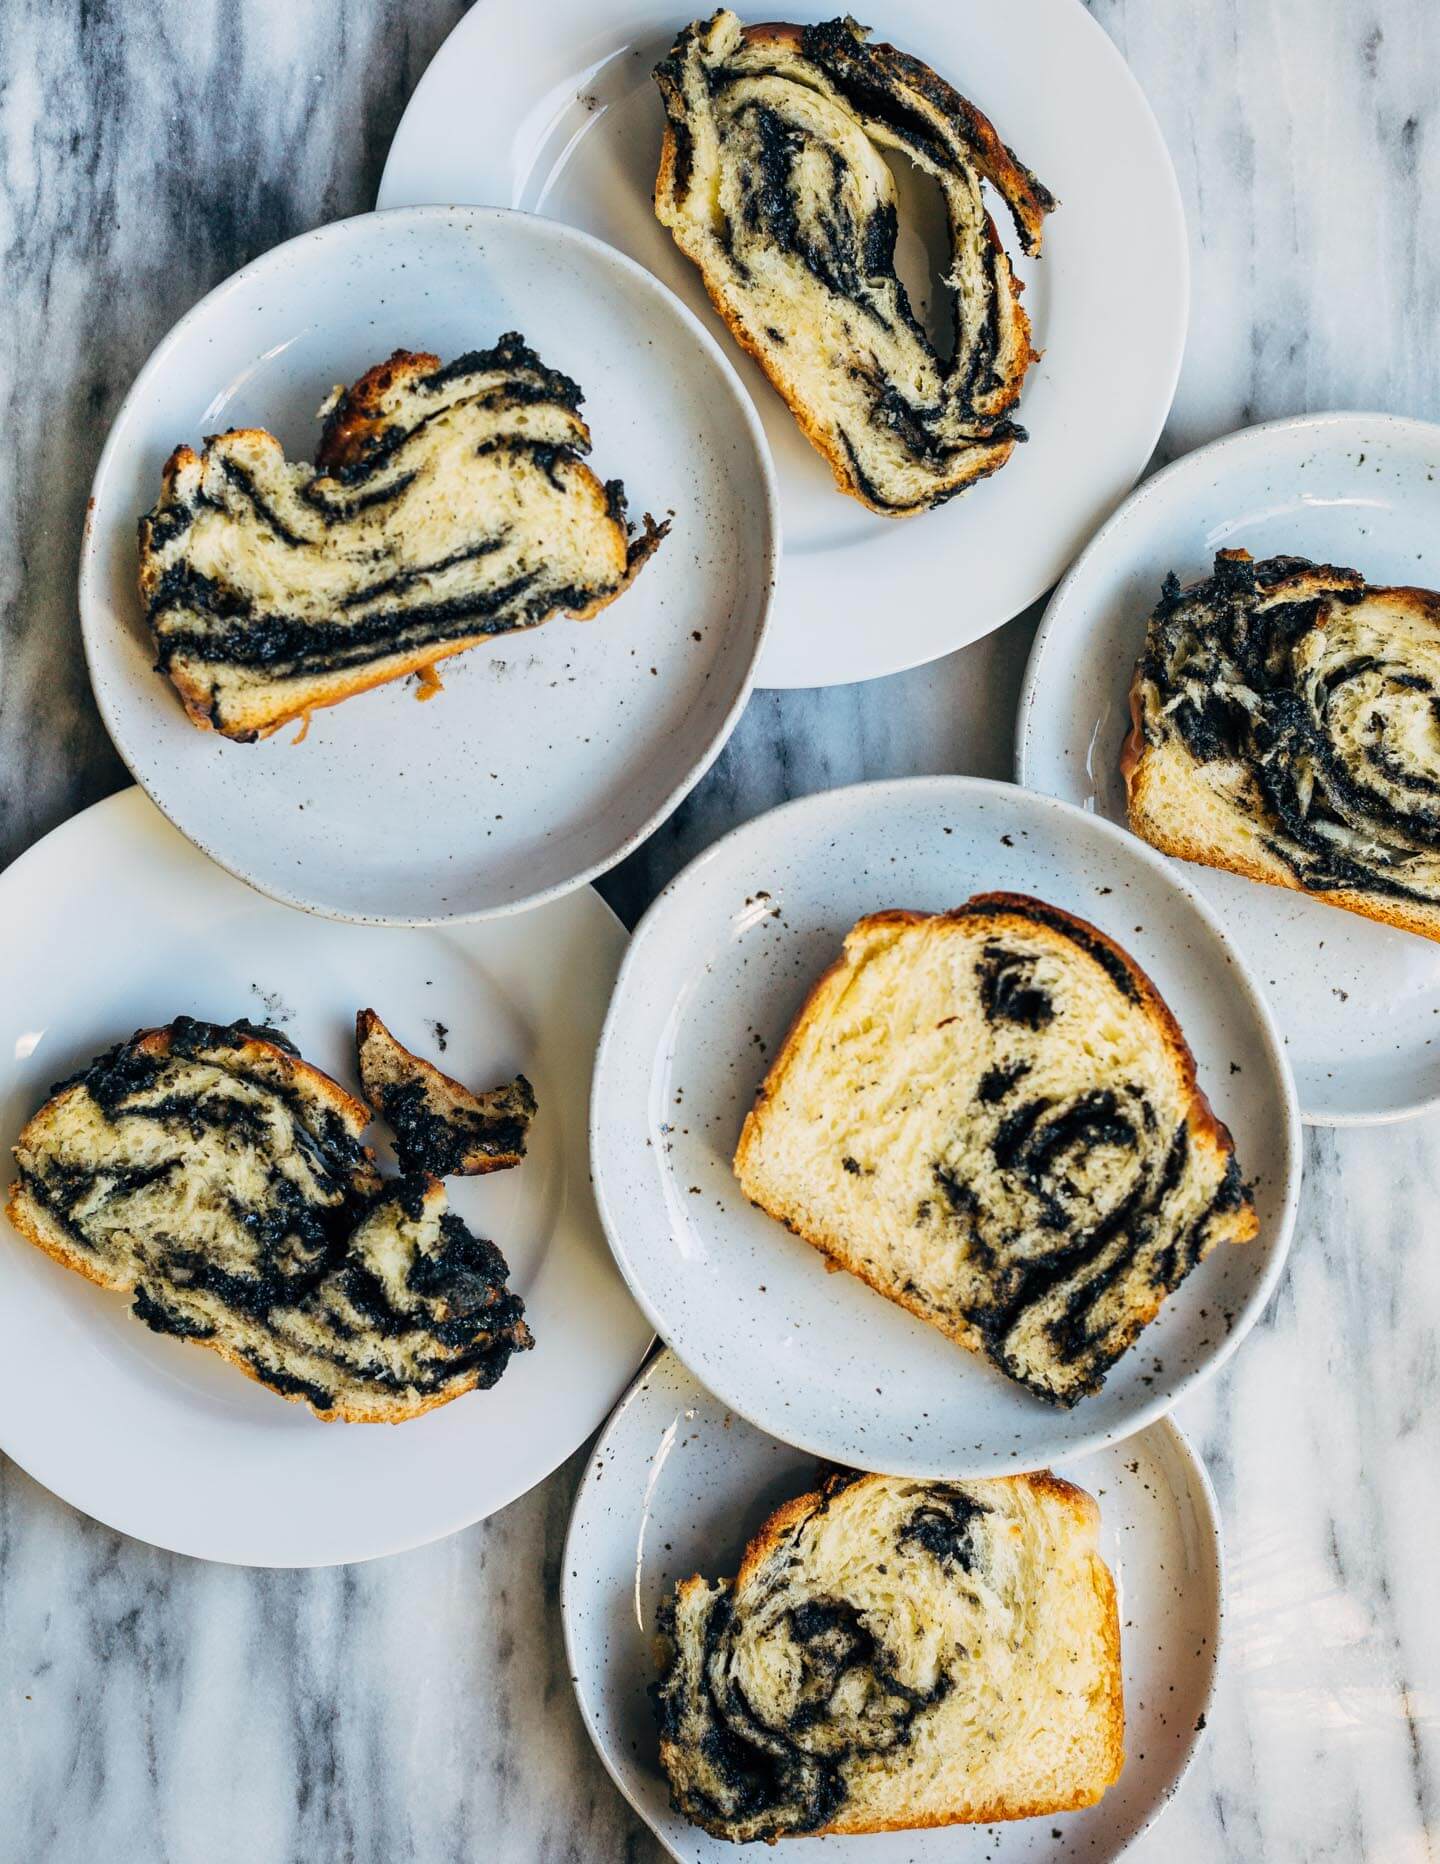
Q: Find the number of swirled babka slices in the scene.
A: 6